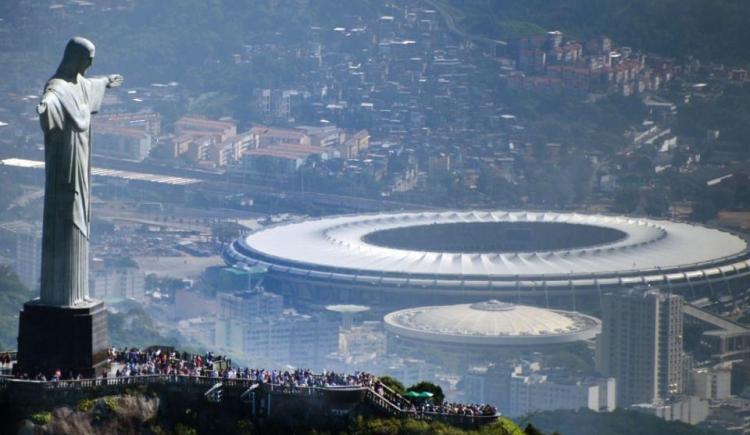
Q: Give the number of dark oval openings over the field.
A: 1